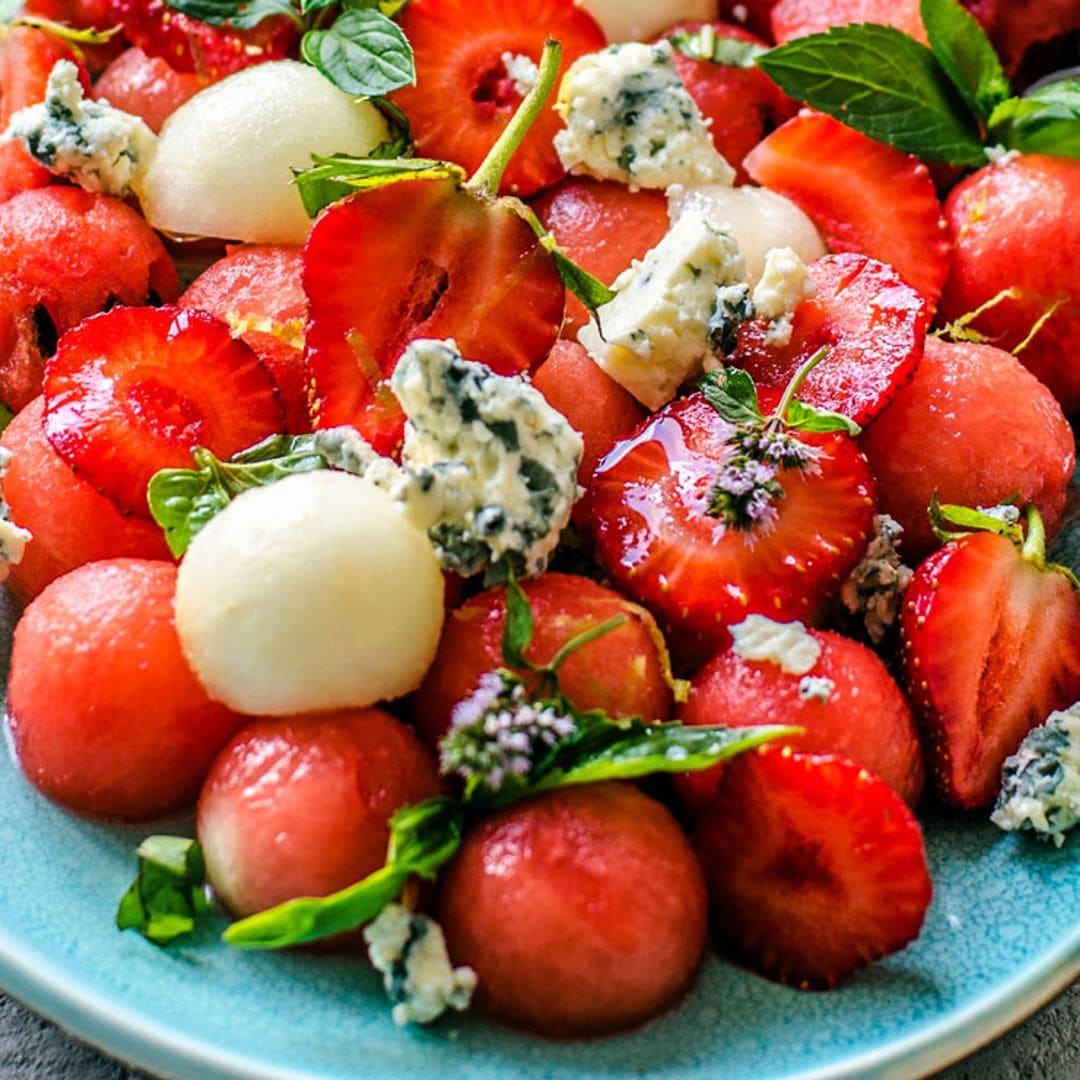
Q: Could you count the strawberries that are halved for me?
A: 2